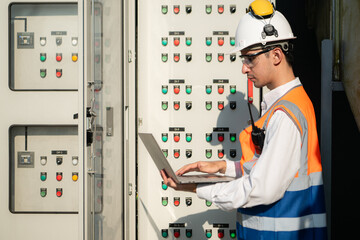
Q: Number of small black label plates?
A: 10